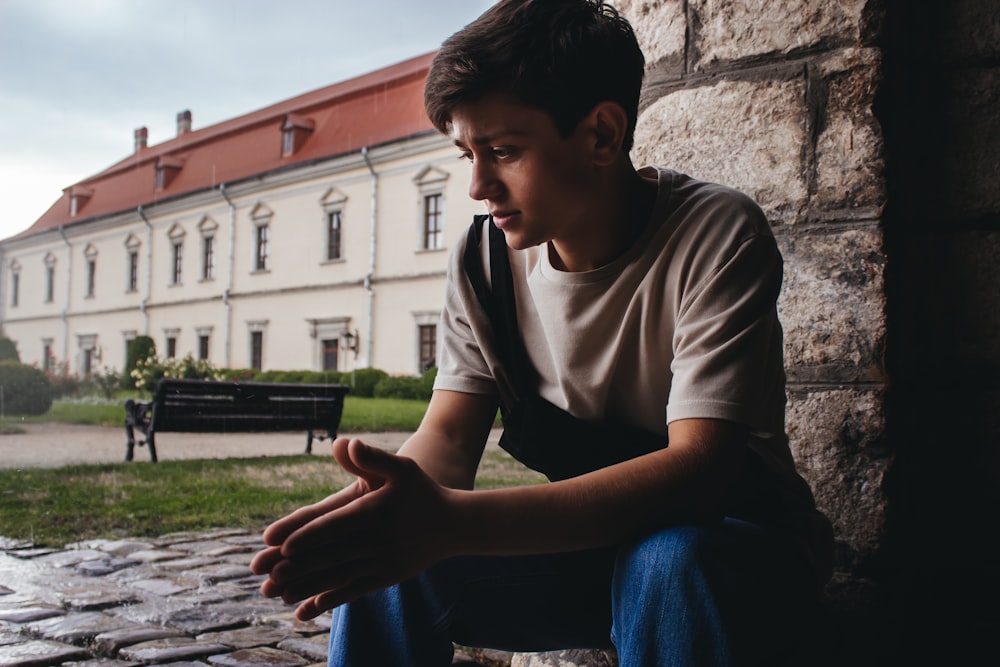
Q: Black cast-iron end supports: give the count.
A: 2